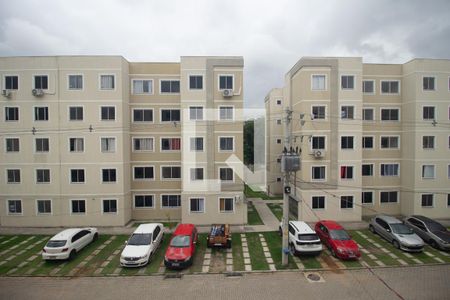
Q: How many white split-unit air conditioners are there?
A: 4